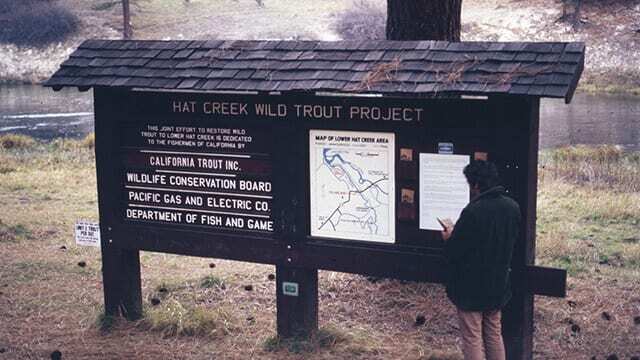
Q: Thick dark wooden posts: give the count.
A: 3